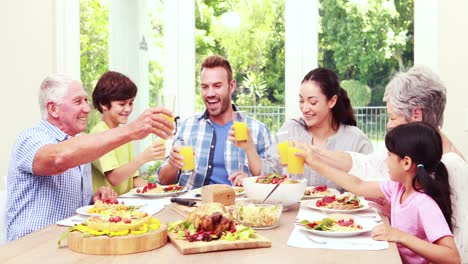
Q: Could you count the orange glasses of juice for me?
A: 6